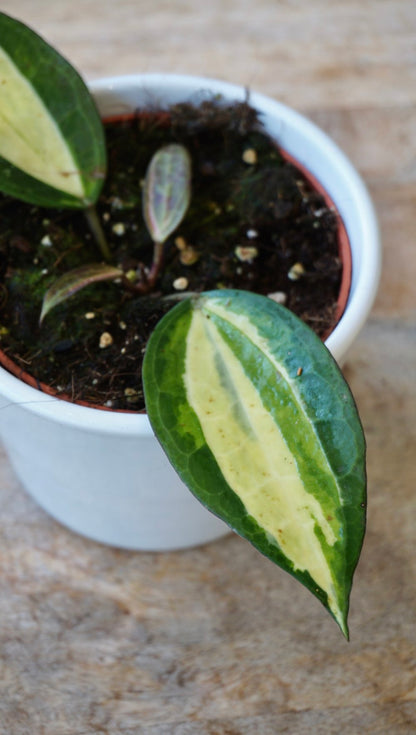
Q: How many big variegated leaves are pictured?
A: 2